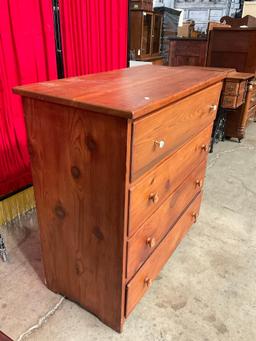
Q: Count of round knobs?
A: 8